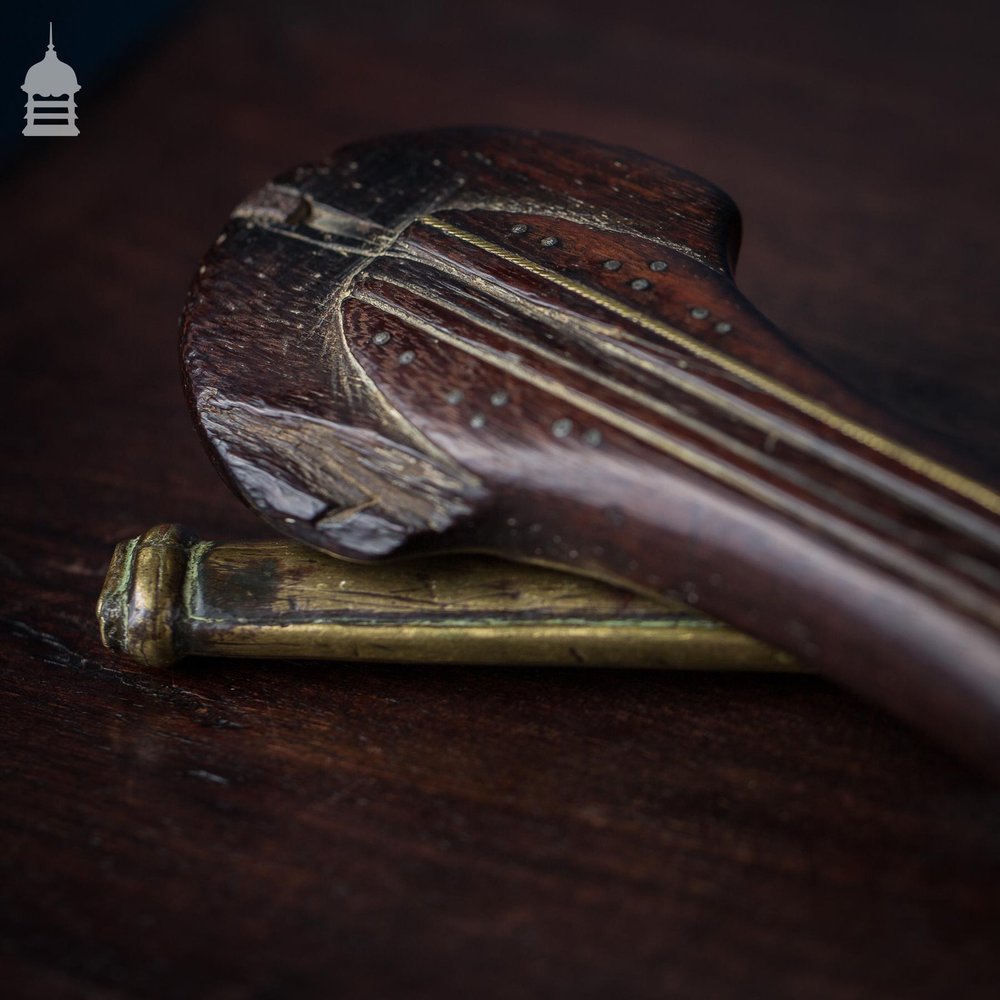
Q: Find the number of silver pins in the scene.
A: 14